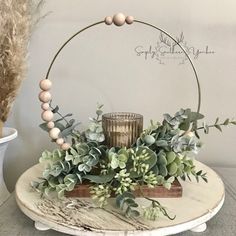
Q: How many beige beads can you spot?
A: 11